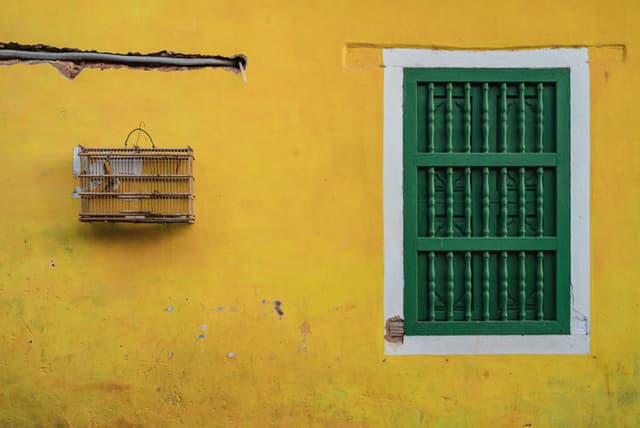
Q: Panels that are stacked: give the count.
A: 3